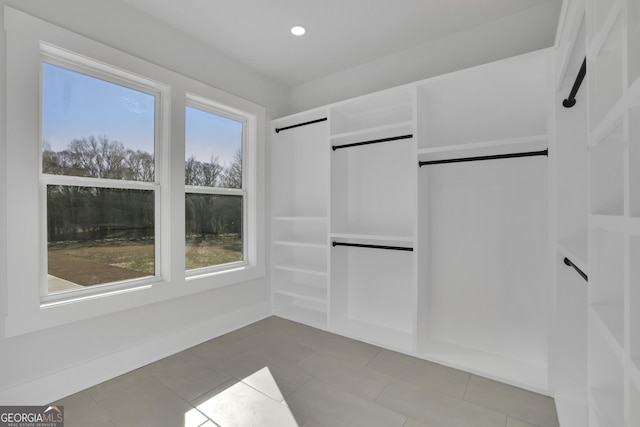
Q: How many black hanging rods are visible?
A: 6